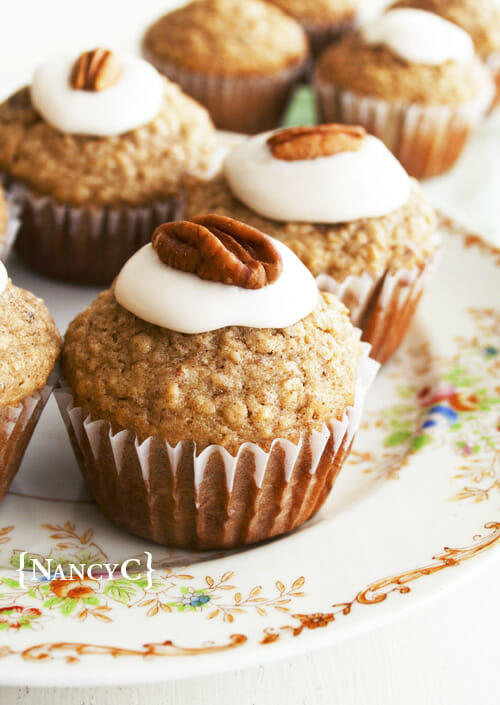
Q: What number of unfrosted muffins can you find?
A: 3